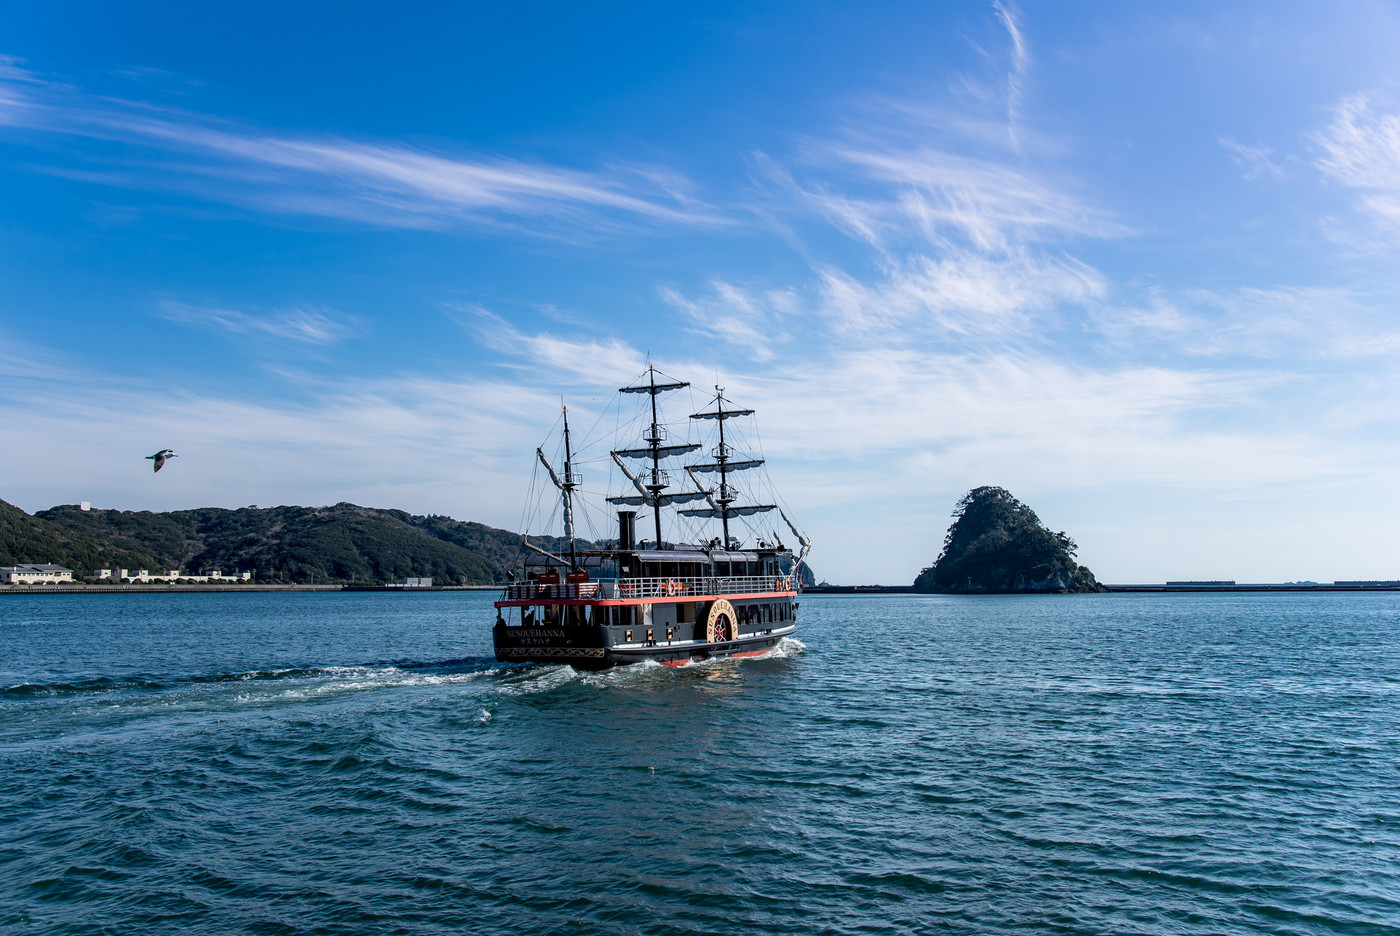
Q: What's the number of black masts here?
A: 3